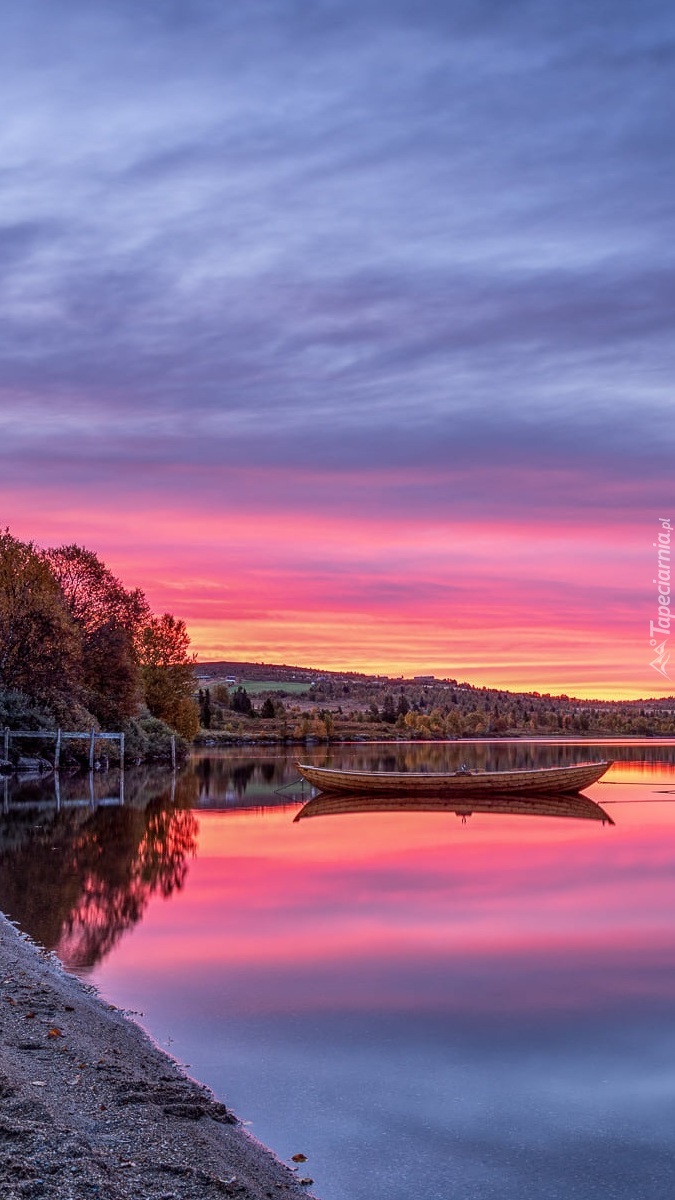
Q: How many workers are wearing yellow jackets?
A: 0